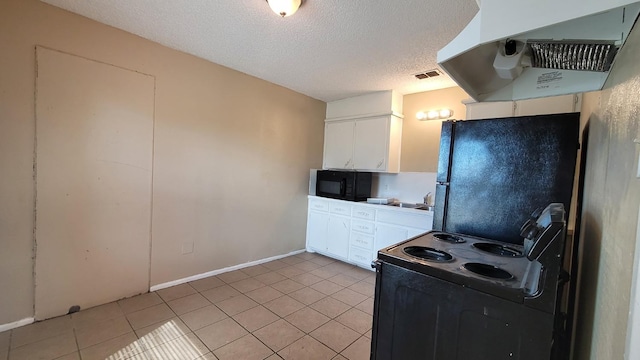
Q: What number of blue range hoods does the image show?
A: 0